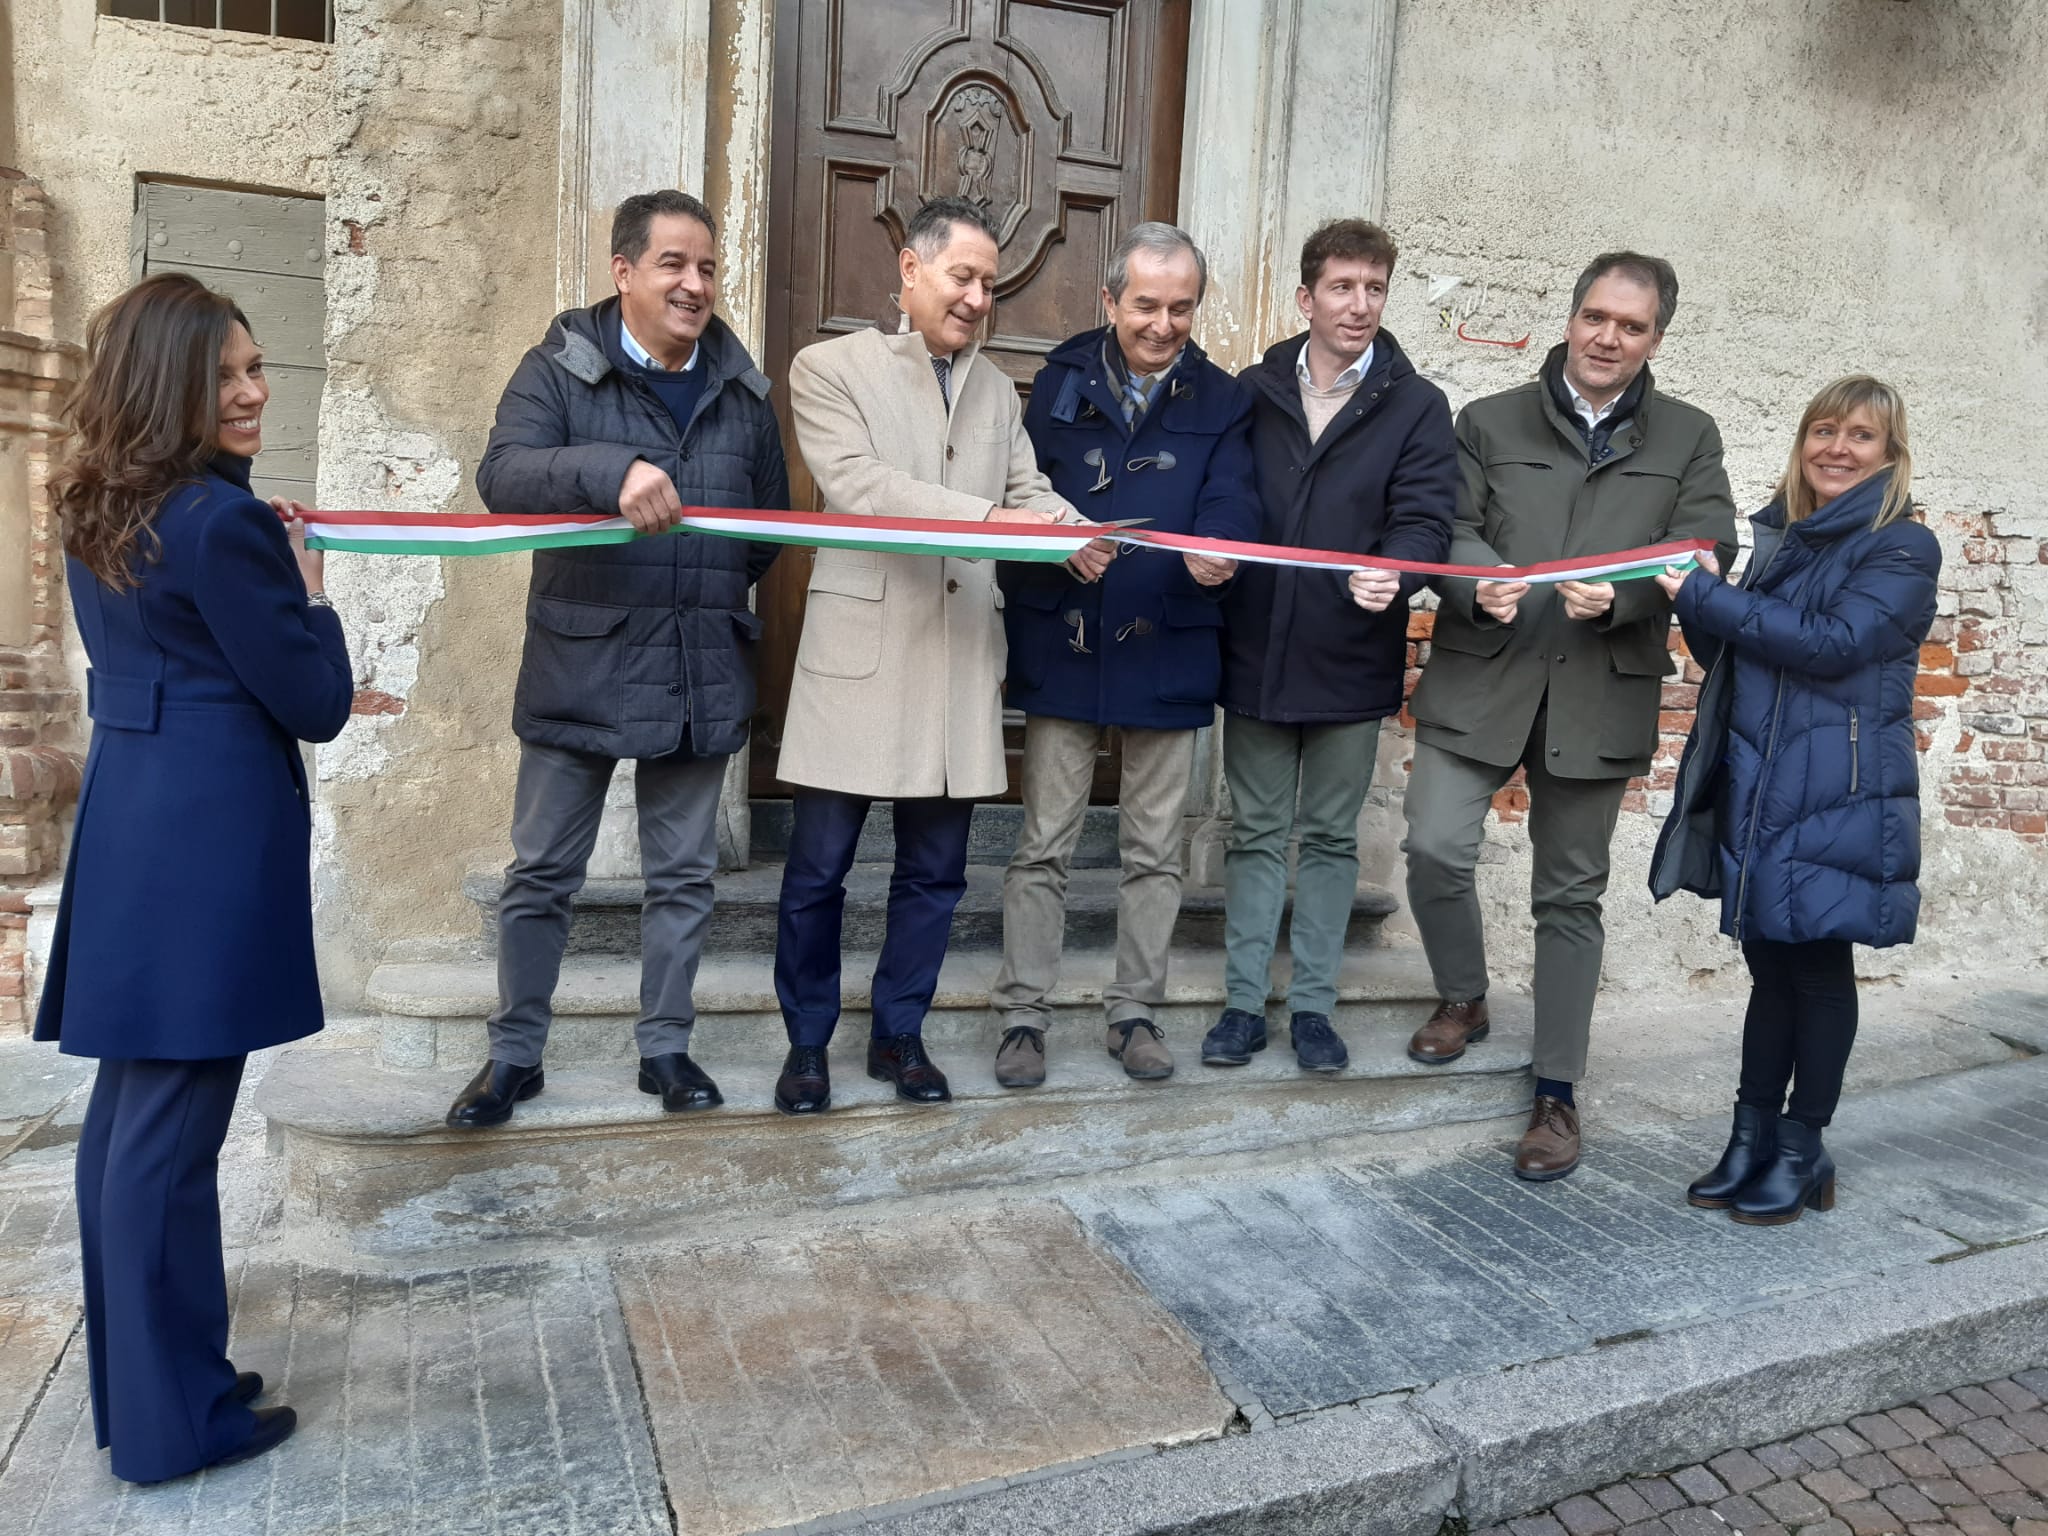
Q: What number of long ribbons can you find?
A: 1